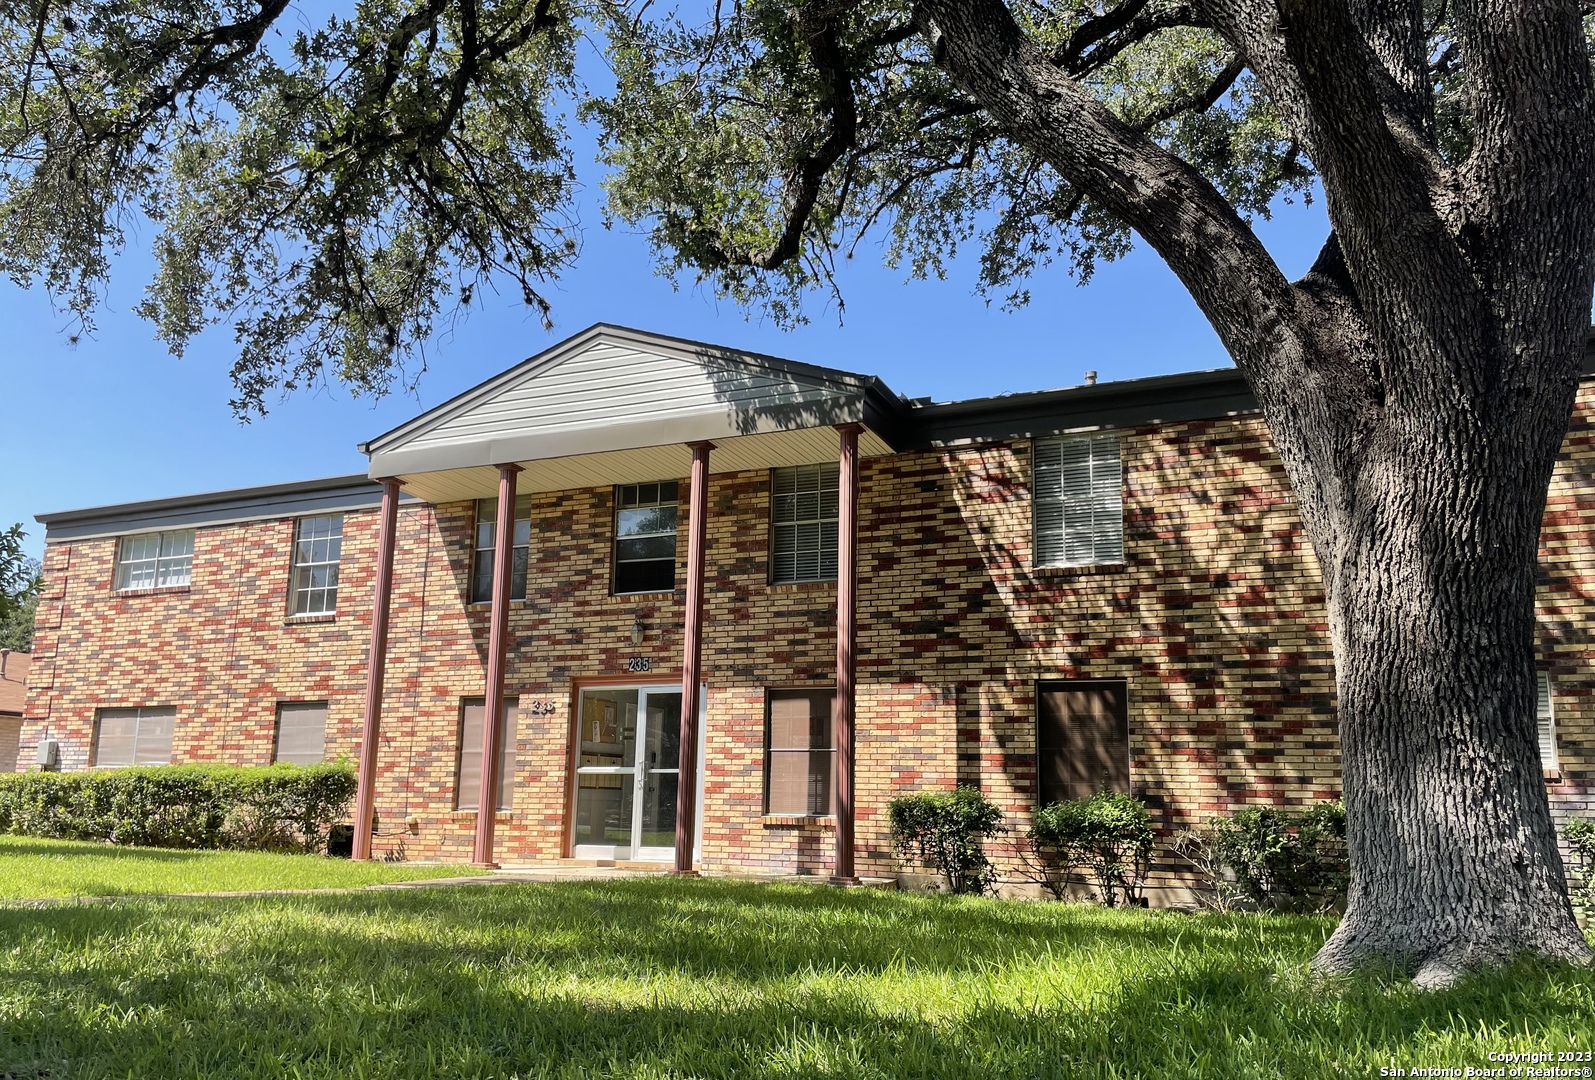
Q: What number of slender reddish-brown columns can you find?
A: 4